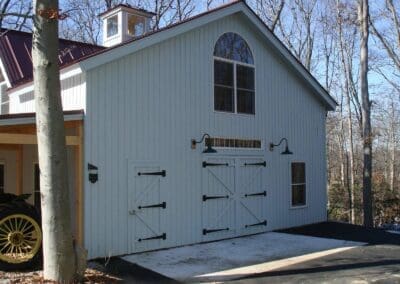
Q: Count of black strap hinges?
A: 9